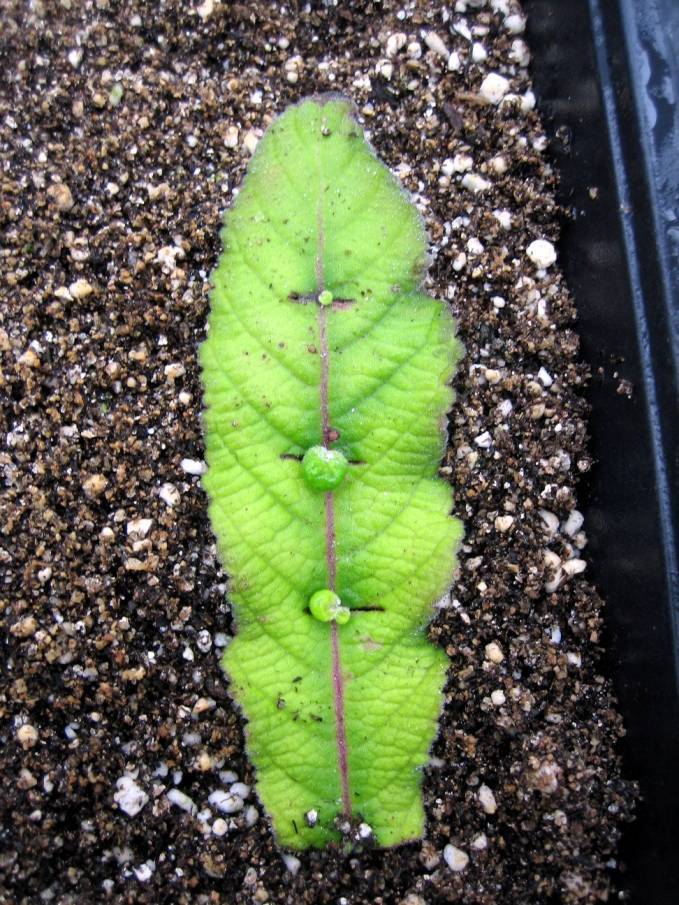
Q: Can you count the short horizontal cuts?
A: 3